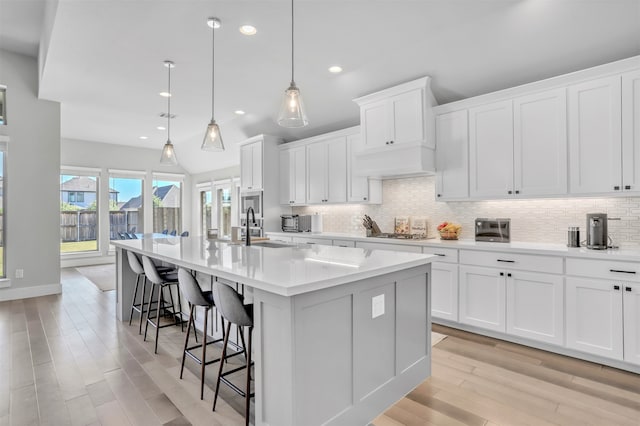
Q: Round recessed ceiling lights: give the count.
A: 6